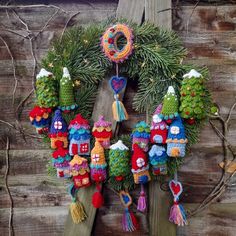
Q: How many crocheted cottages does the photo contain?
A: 12